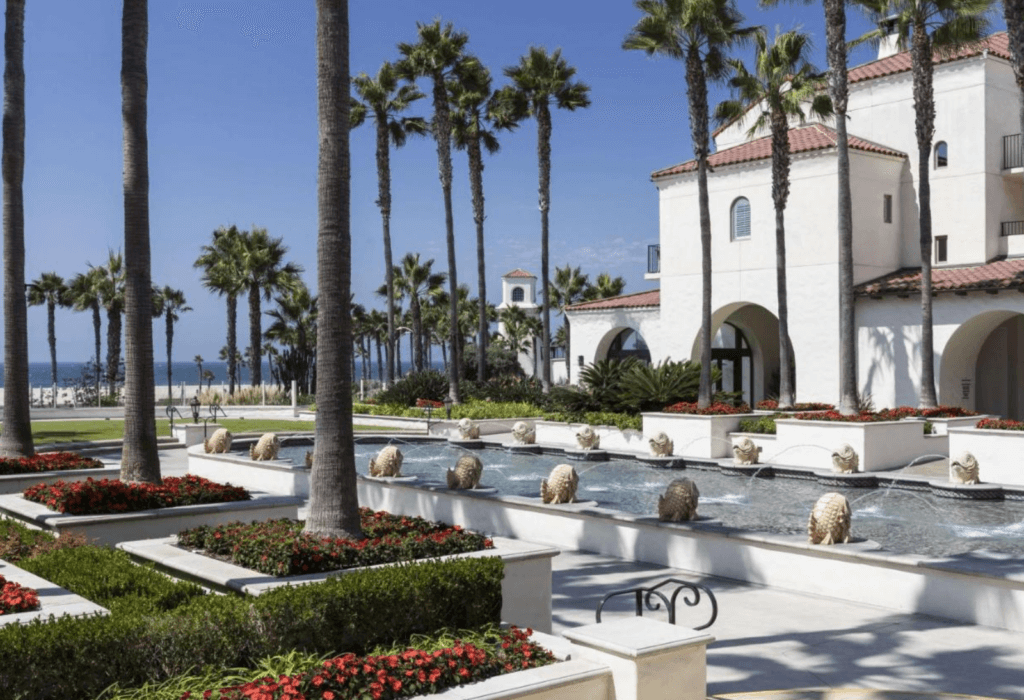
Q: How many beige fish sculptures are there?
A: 15